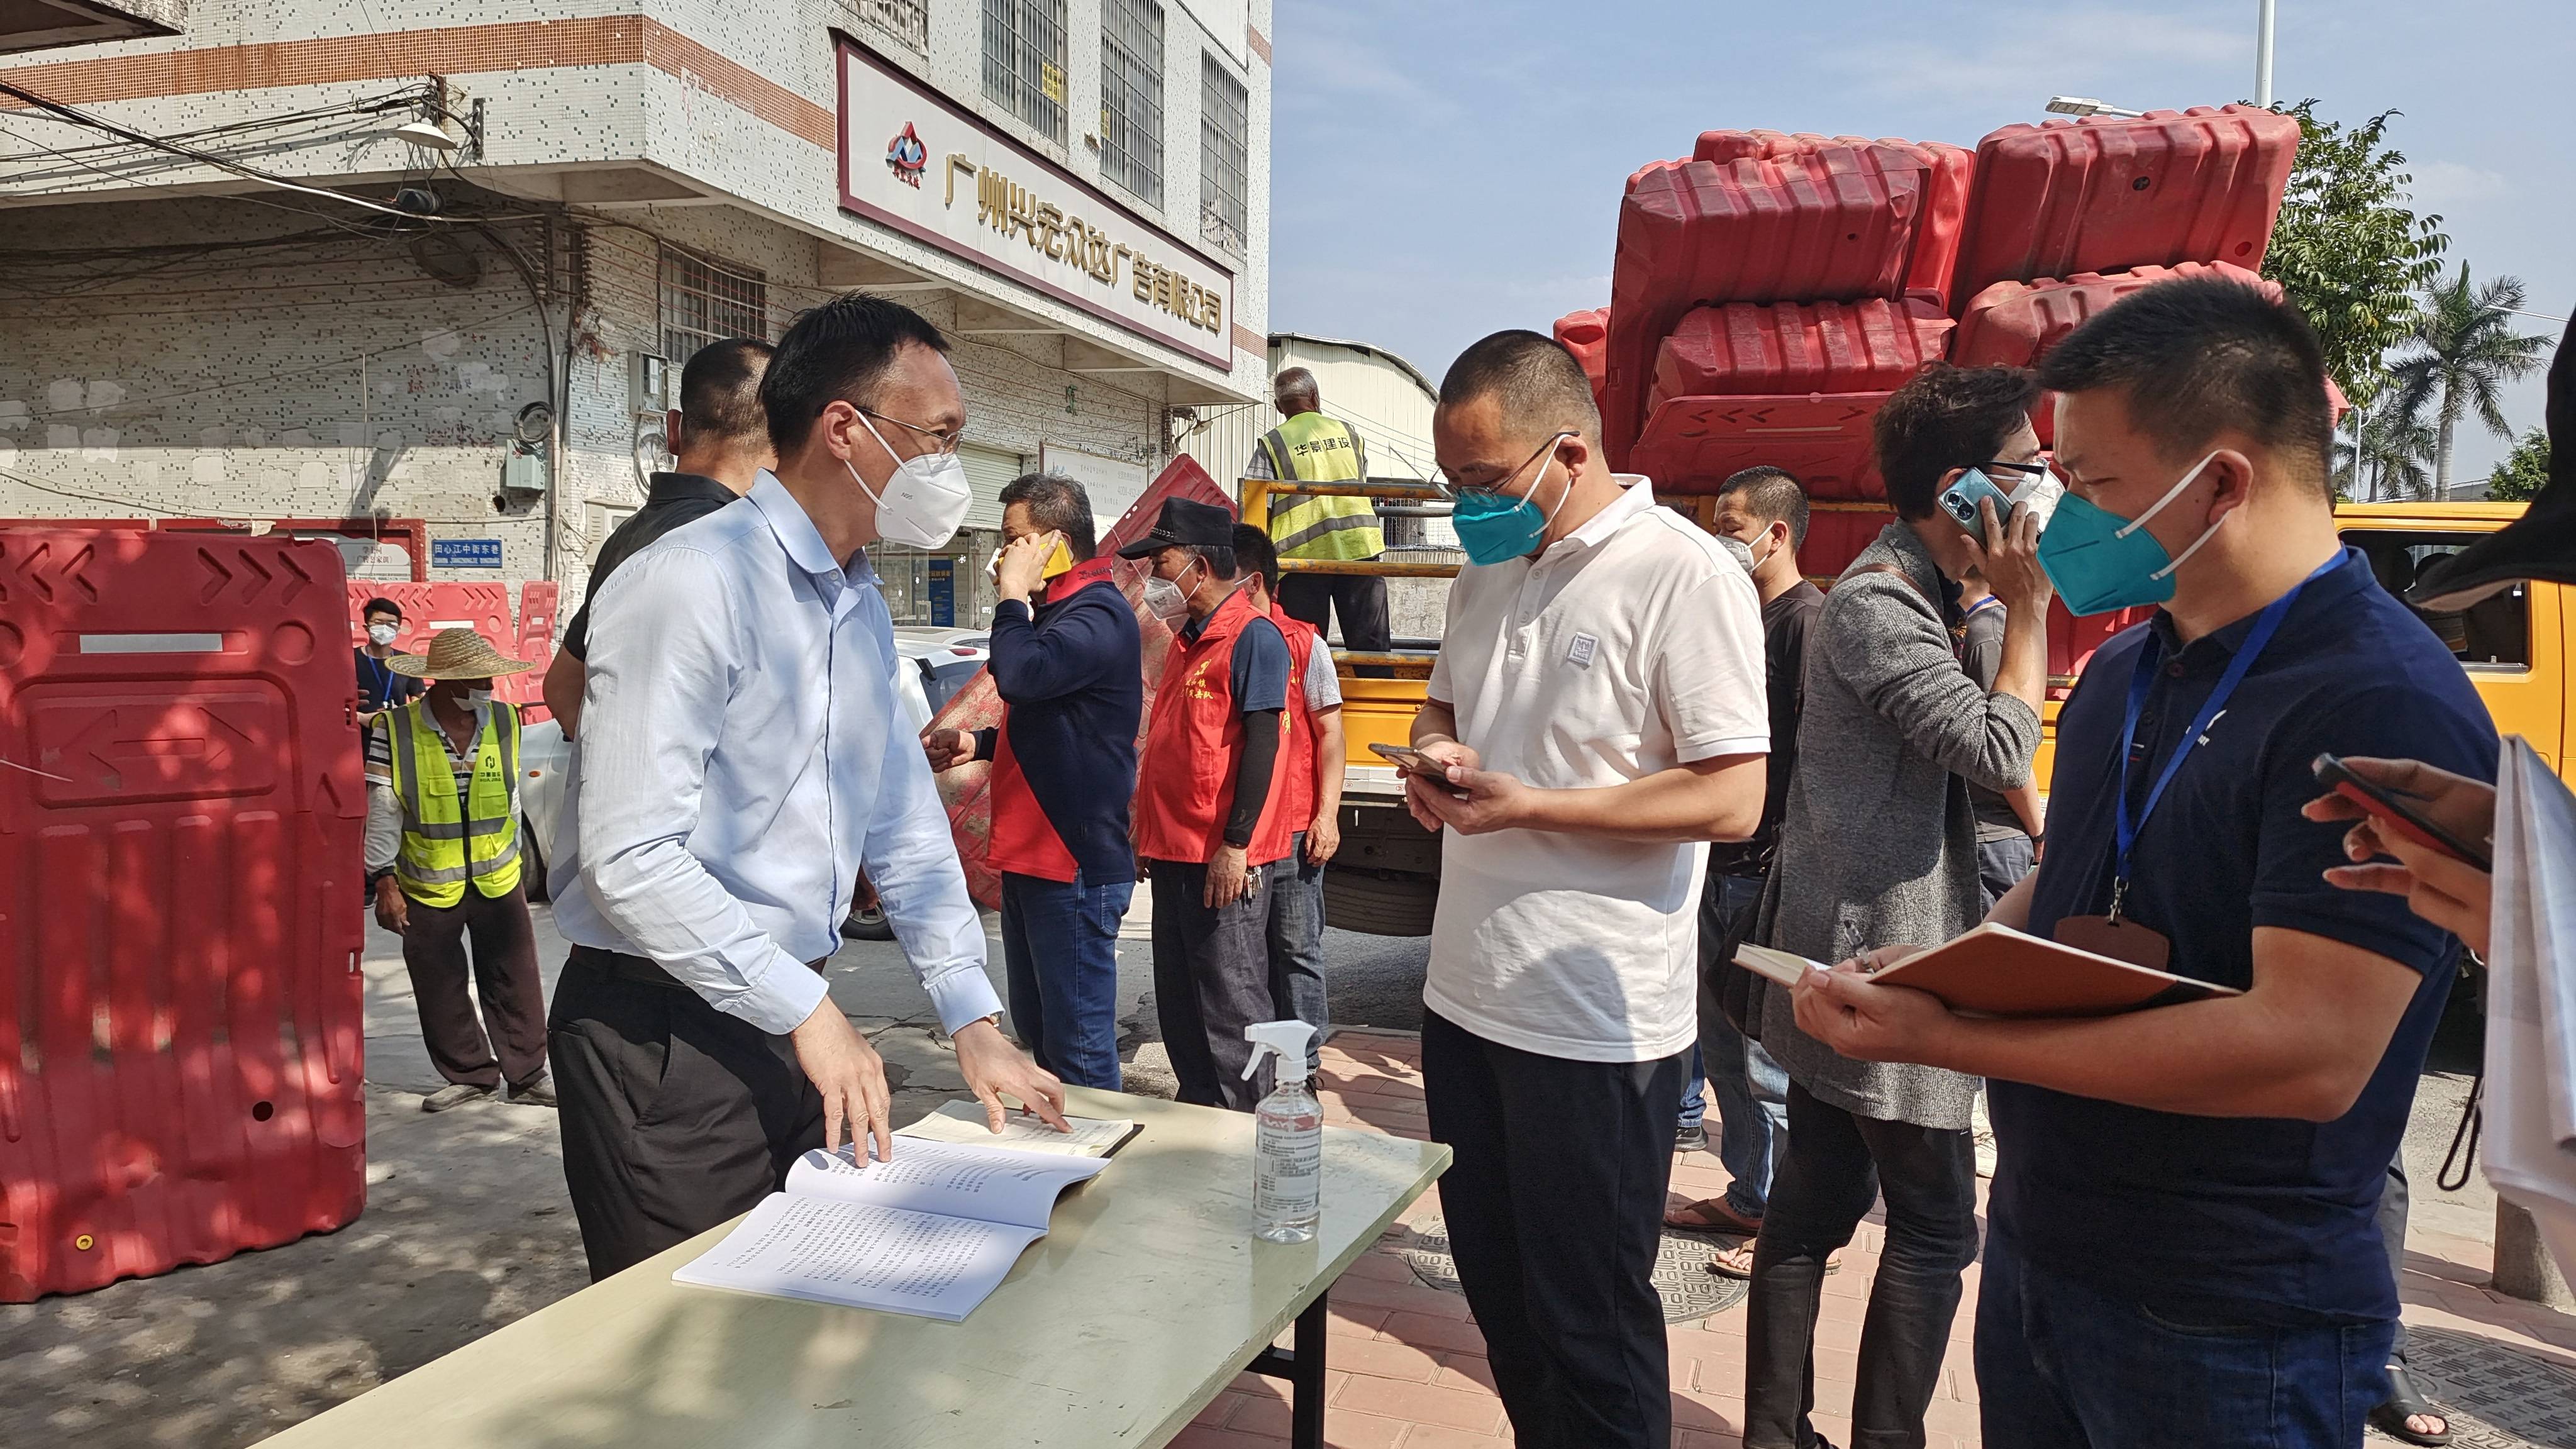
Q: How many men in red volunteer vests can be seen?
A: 2